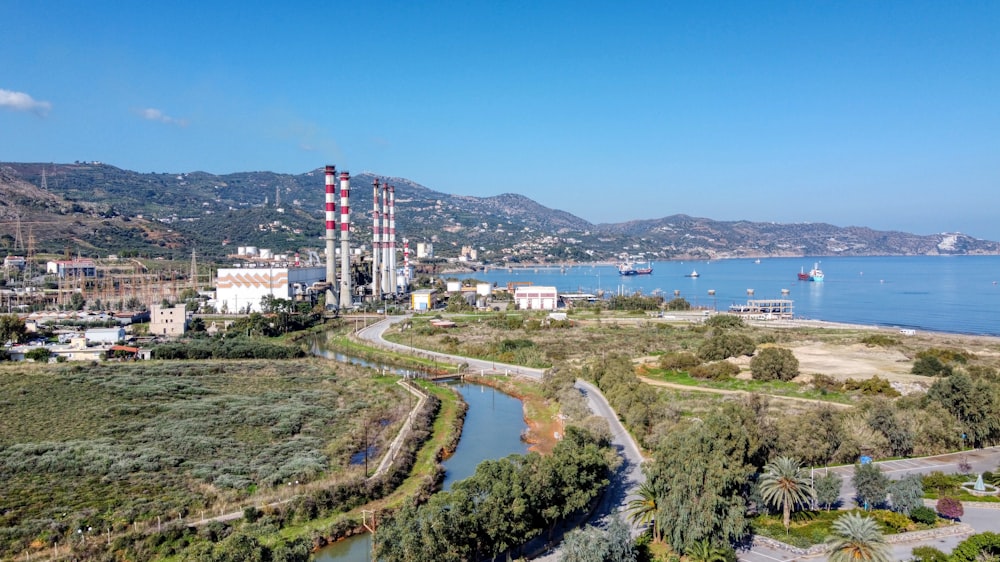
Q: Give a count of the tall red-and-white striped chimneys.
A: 5